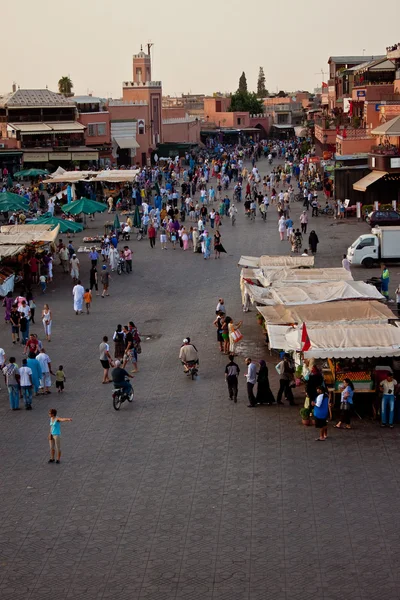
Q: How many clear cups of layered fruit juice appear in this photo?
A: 0